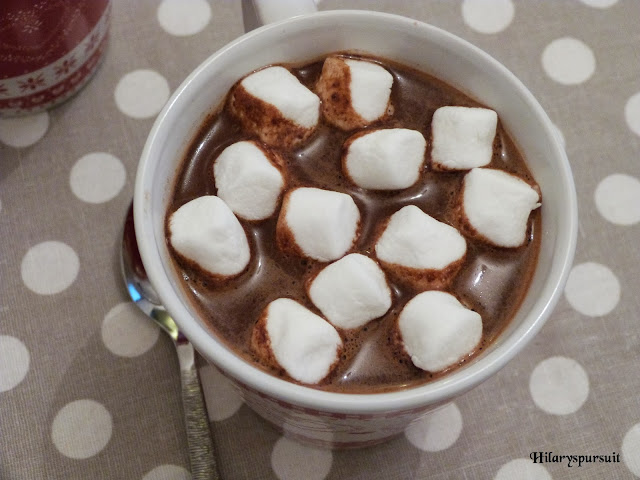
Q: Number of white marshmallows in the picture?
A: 12